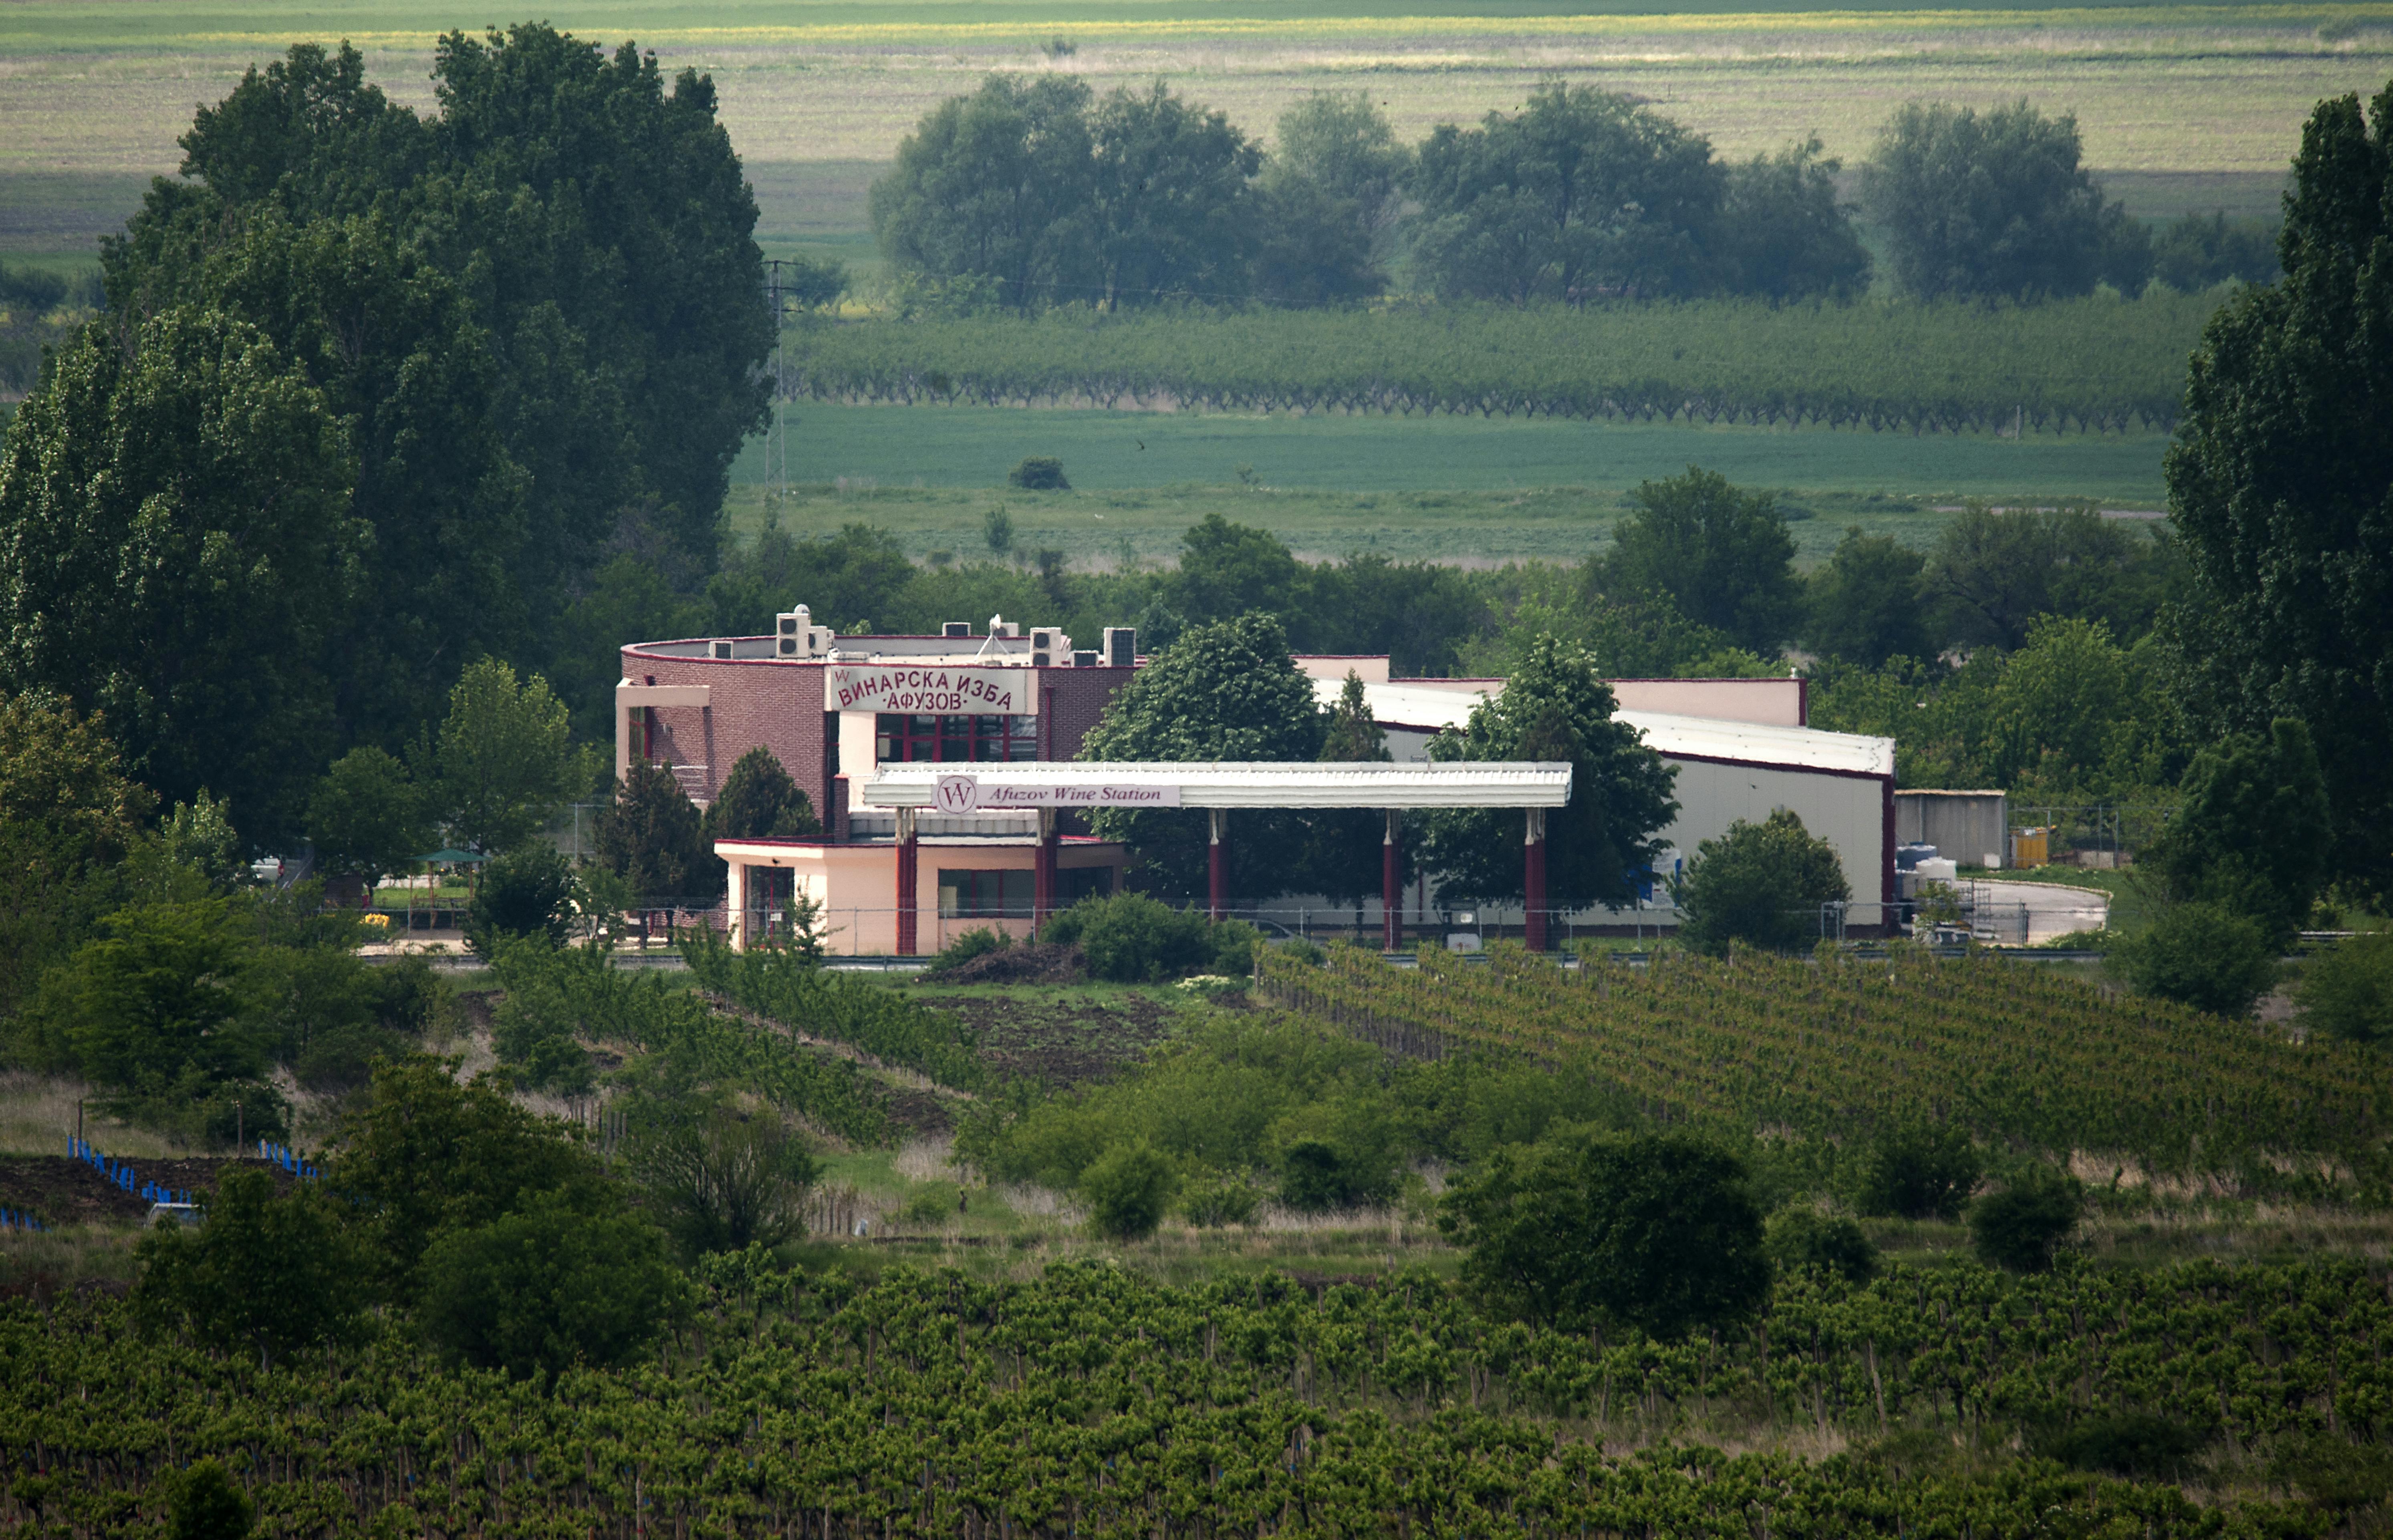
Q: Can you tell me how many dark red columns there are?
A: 5